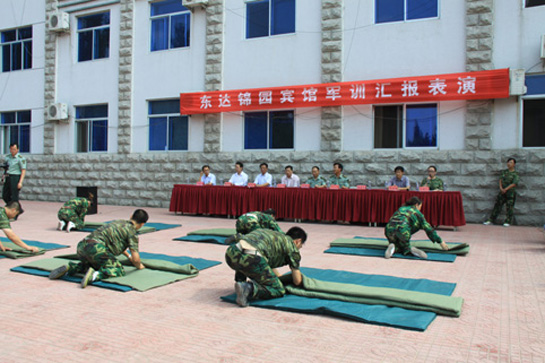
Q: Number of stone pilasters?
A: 5